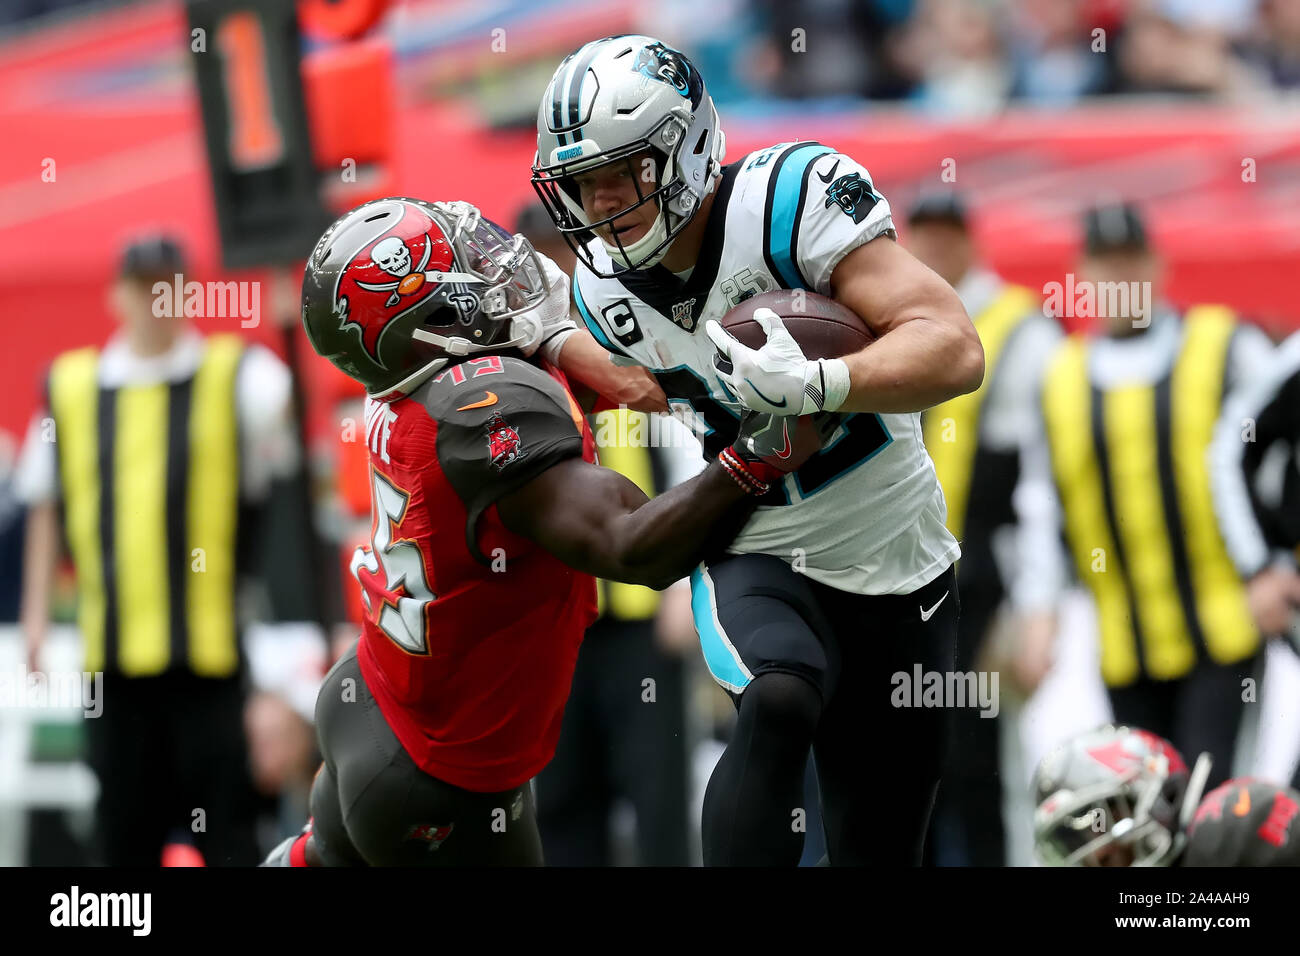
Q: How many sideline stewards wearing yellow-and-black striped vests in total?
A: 4